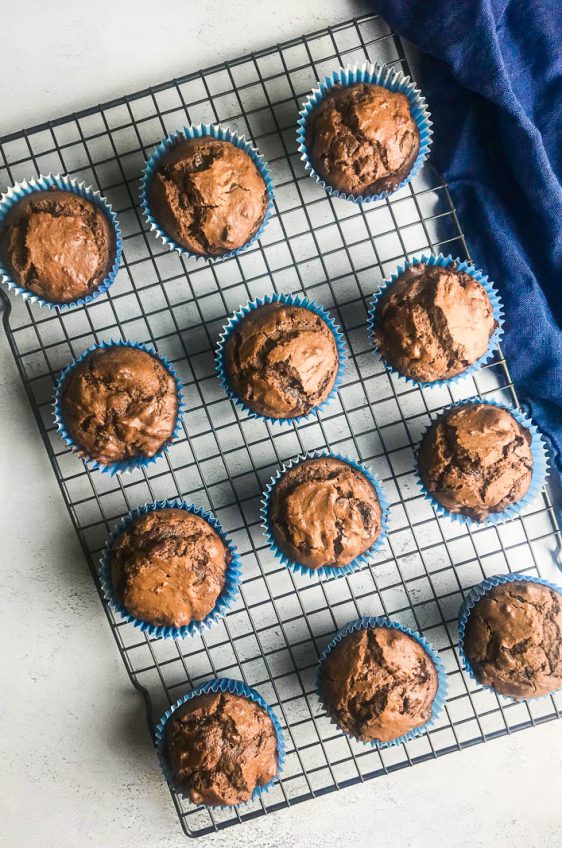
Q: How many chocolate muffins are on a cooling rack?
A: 12